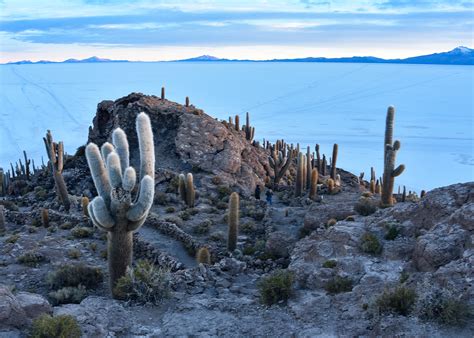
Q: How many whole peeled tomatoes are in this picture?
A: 0